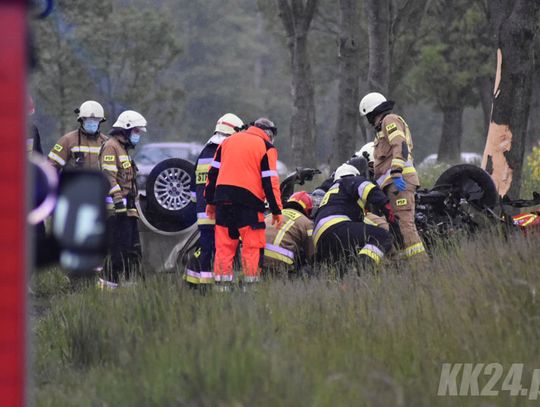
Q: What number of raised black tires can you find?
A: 2